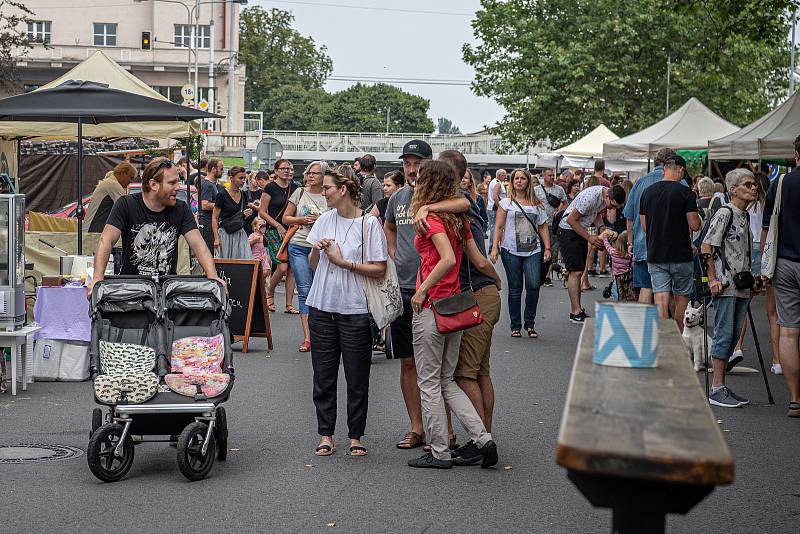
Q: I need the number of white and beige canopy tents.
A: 4